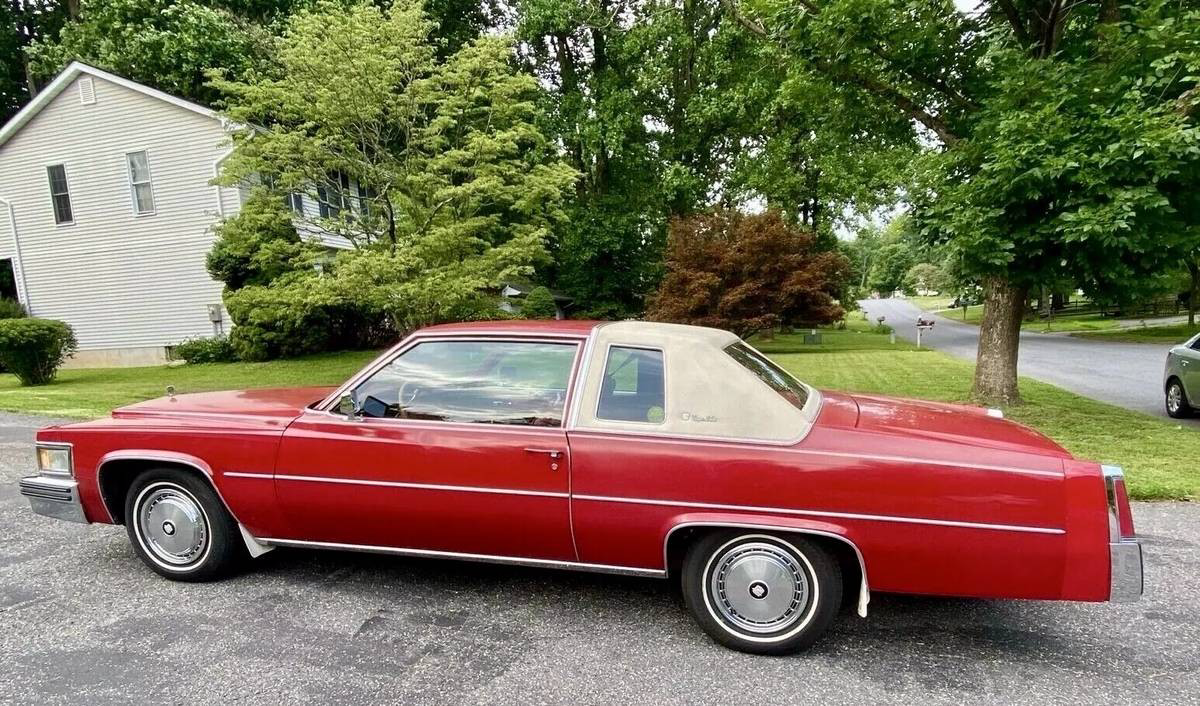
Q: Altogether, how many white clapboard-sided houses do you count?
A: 1